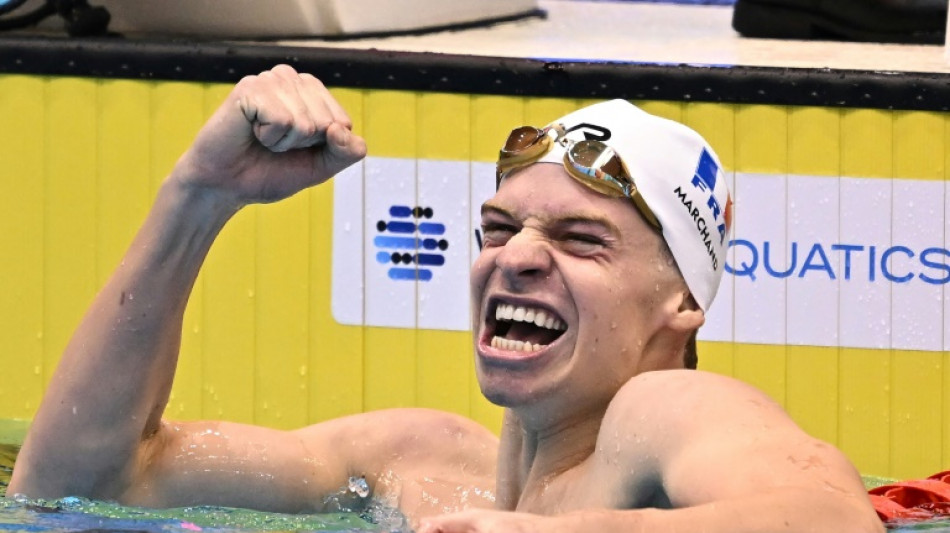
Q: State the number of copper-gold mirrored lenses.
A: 2